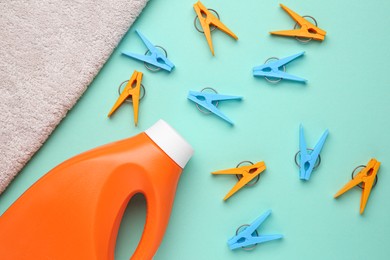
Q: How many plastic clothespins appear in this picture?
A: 10